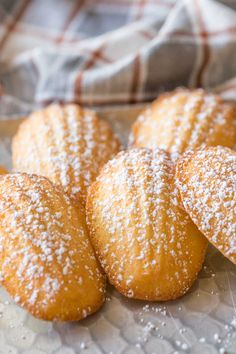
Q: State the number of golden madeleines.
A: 5